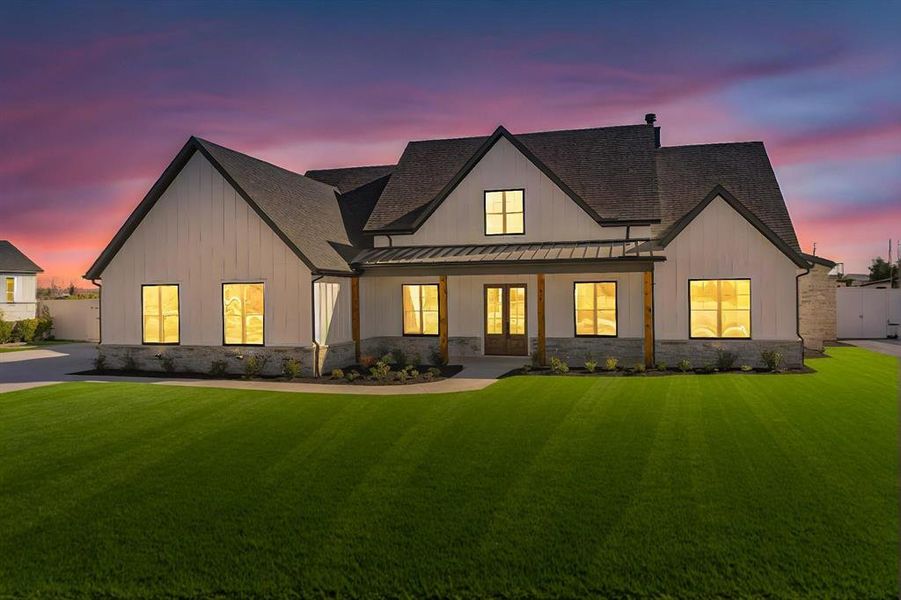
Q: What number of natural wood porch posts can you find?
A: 4